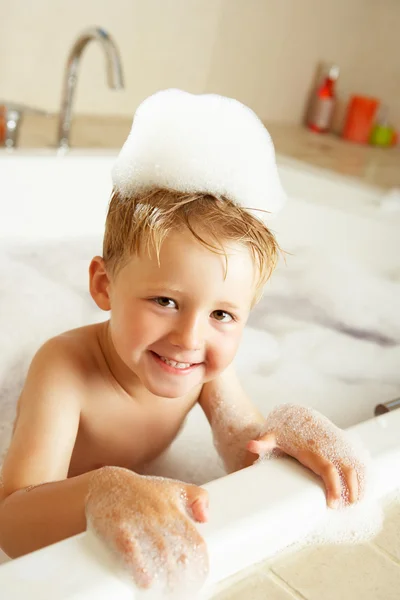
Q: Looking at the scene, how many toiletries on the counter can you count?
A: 3